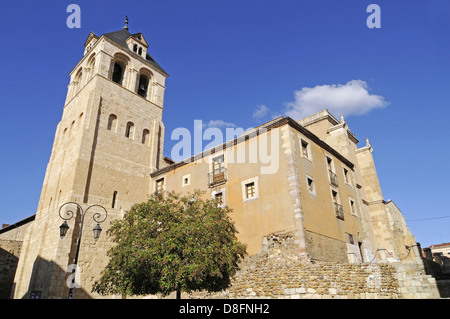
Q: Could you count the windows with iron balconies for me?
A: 3